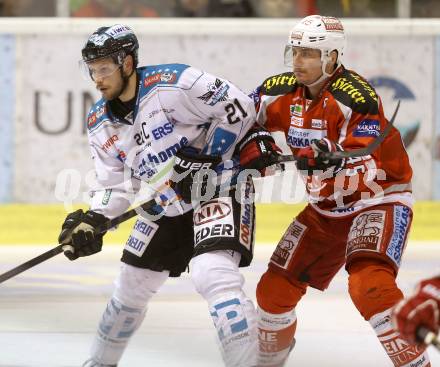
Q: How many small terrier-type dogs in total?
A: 0